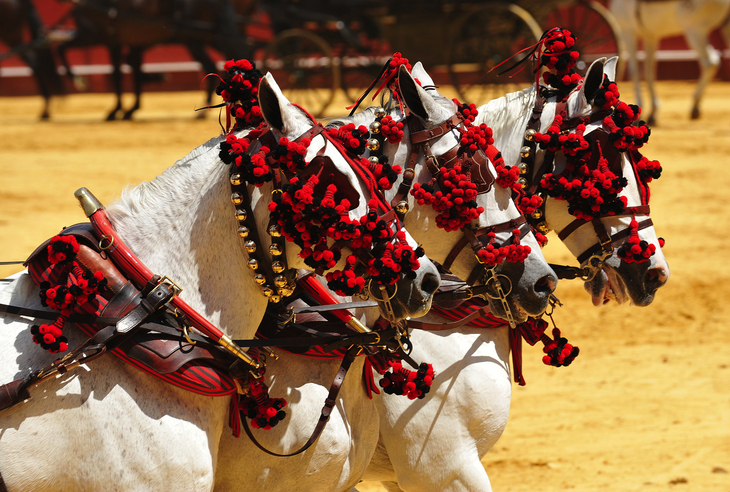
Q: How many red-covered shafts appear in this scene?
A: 2